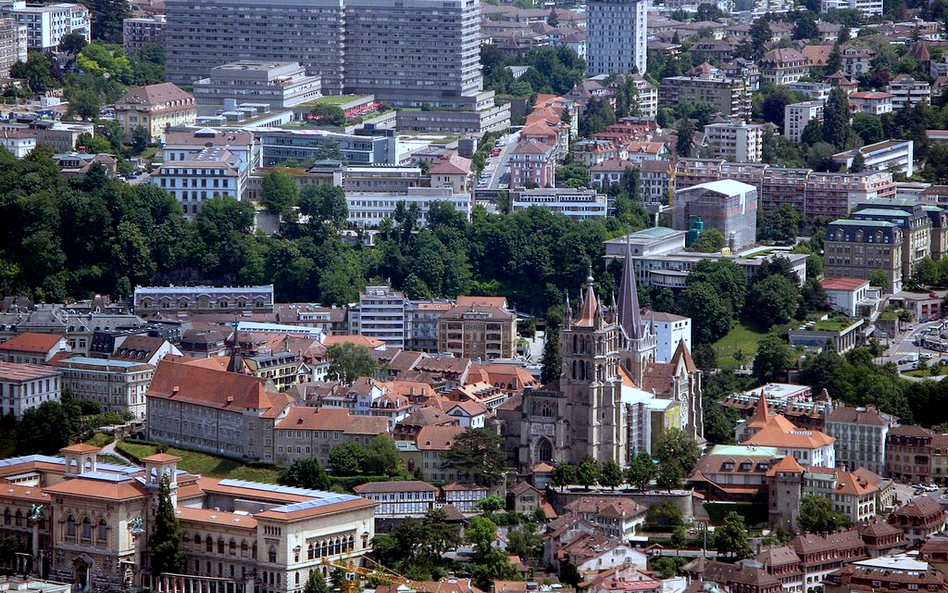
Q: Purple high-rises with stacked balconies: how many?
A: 0